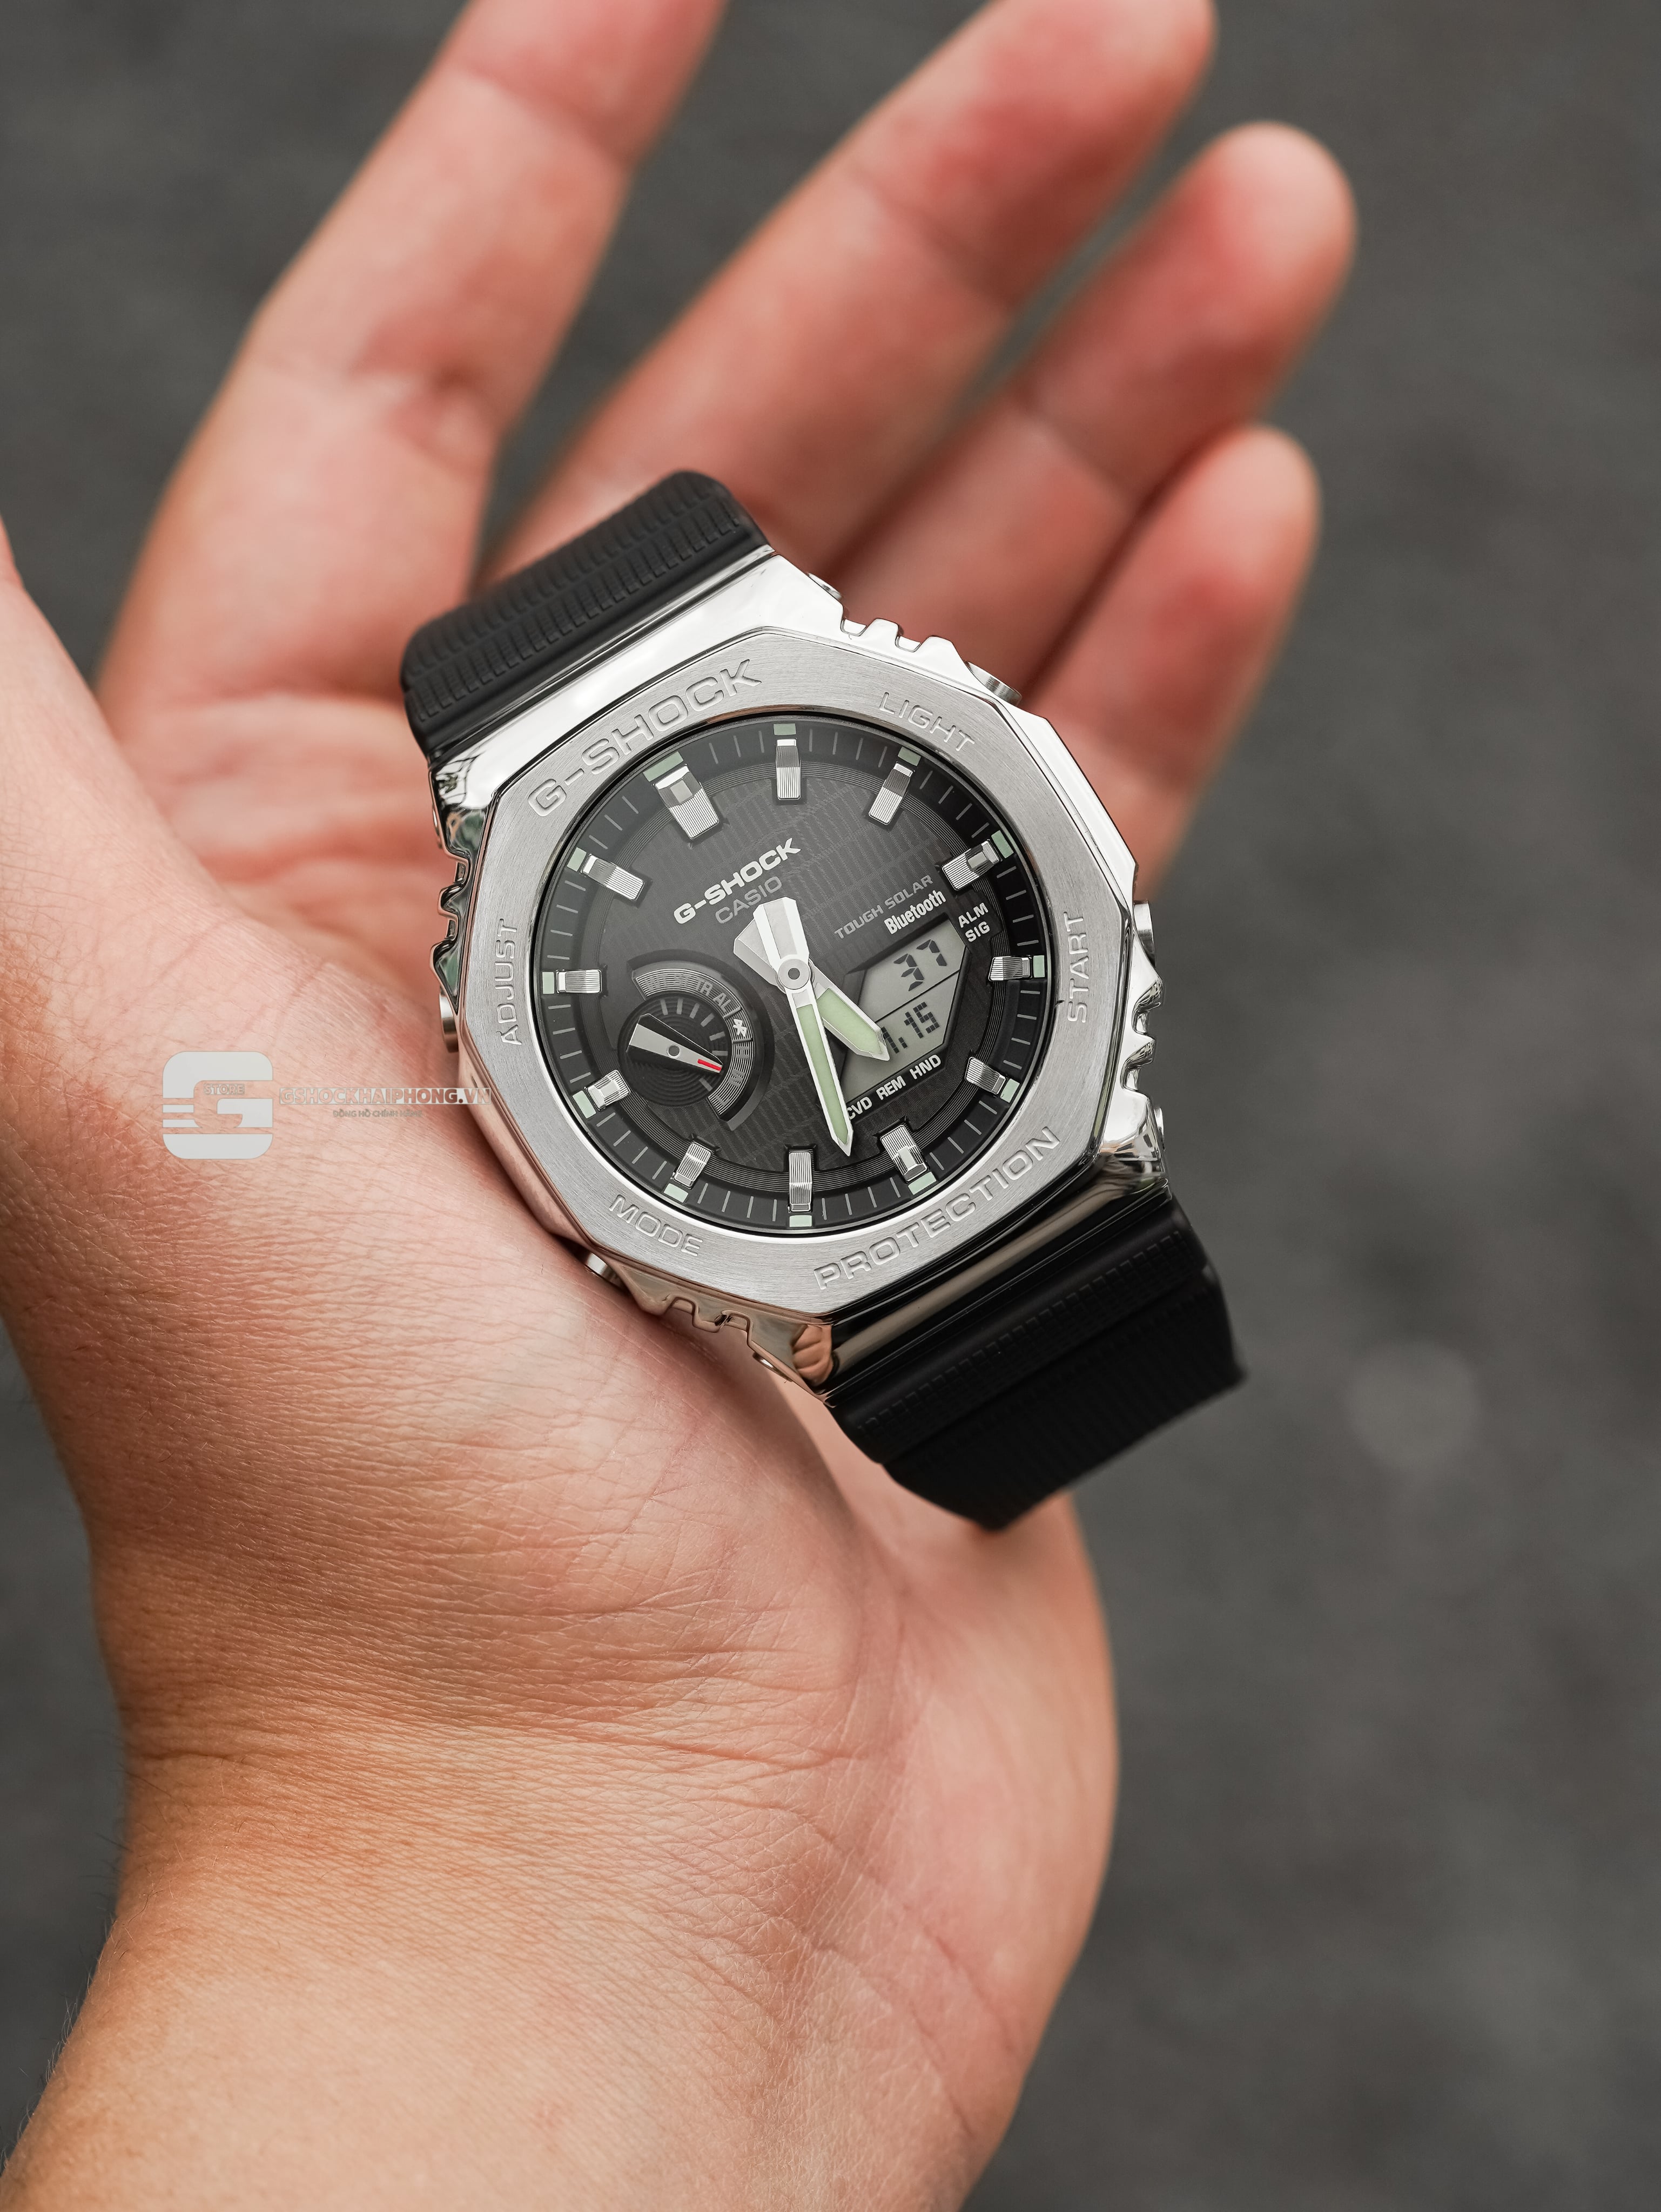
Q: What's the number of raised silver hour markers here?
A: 12